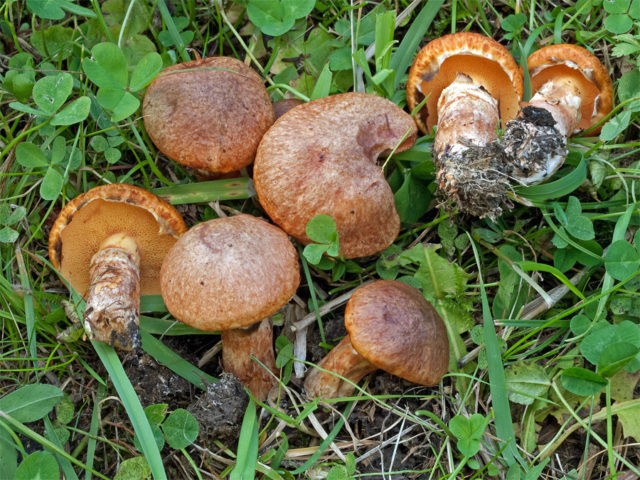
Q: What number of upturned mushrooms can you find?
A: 3